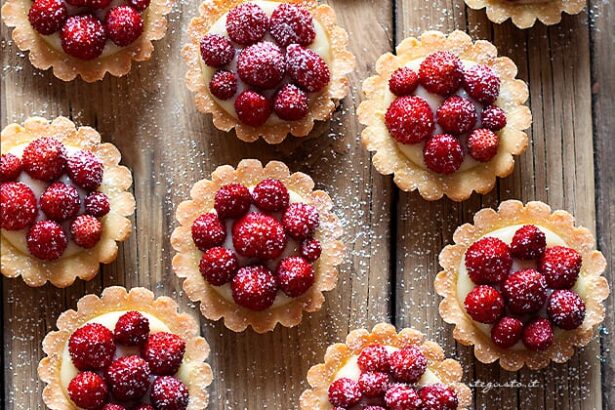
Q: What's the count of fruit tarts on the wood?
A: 9